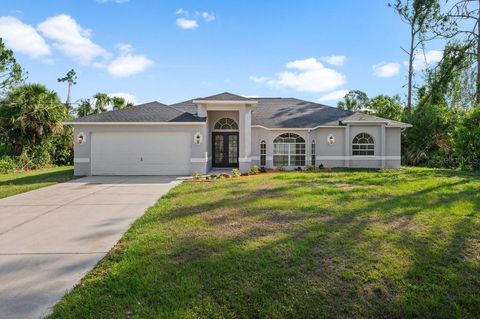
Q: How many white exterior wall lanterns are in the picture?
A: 3